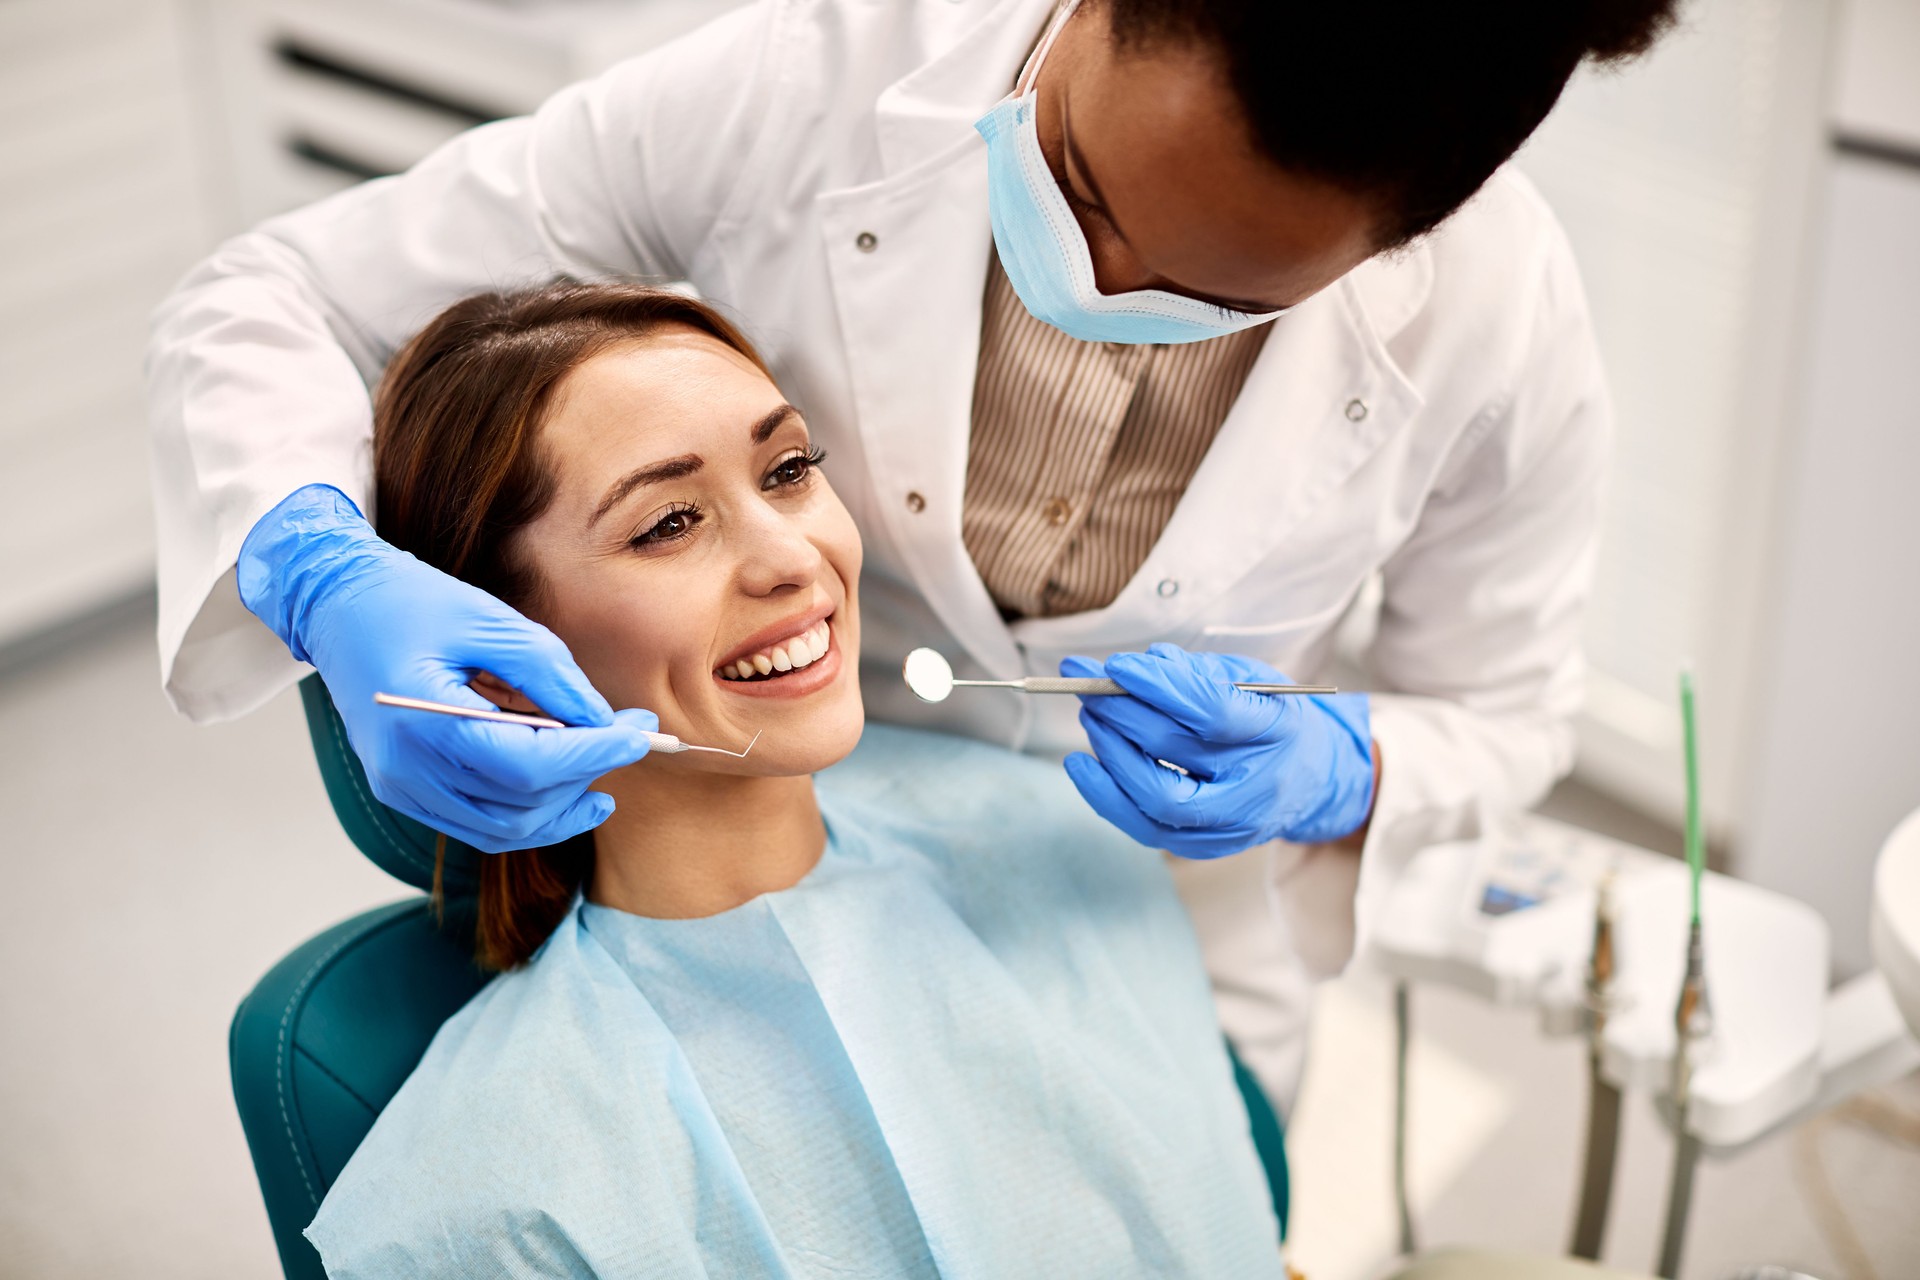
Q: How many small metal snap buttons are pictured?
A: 4